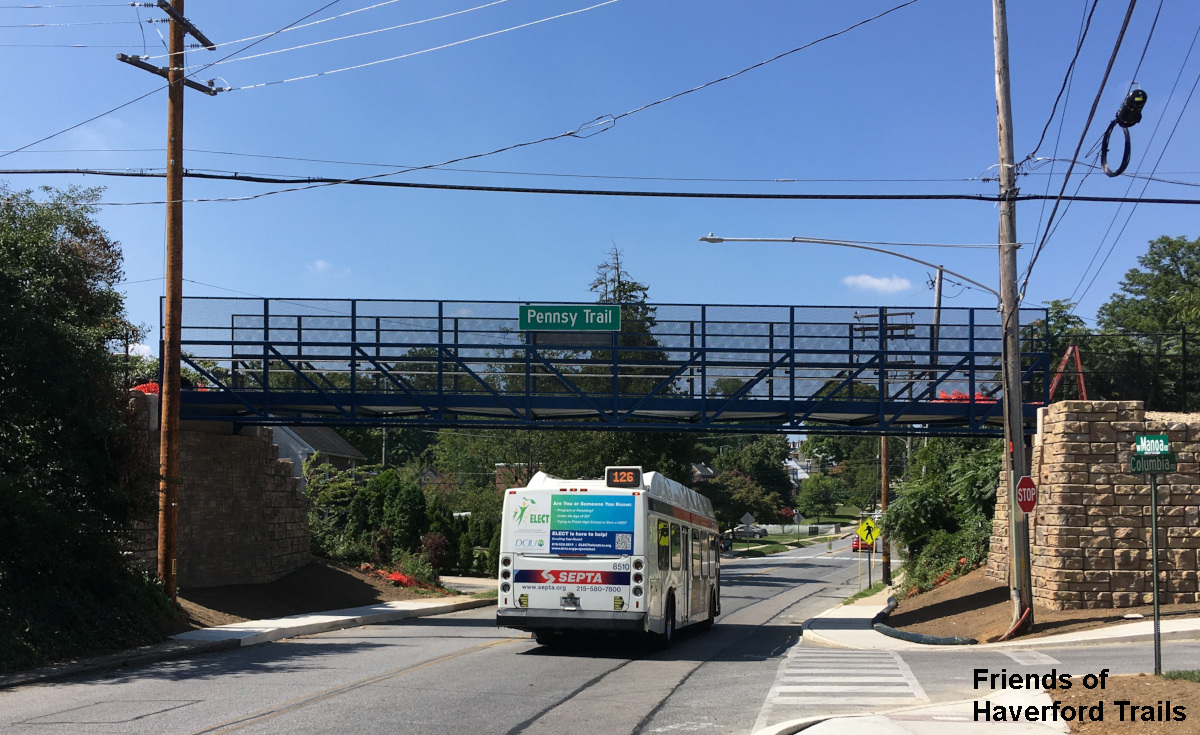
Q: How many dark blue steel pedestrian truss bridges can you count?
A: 1